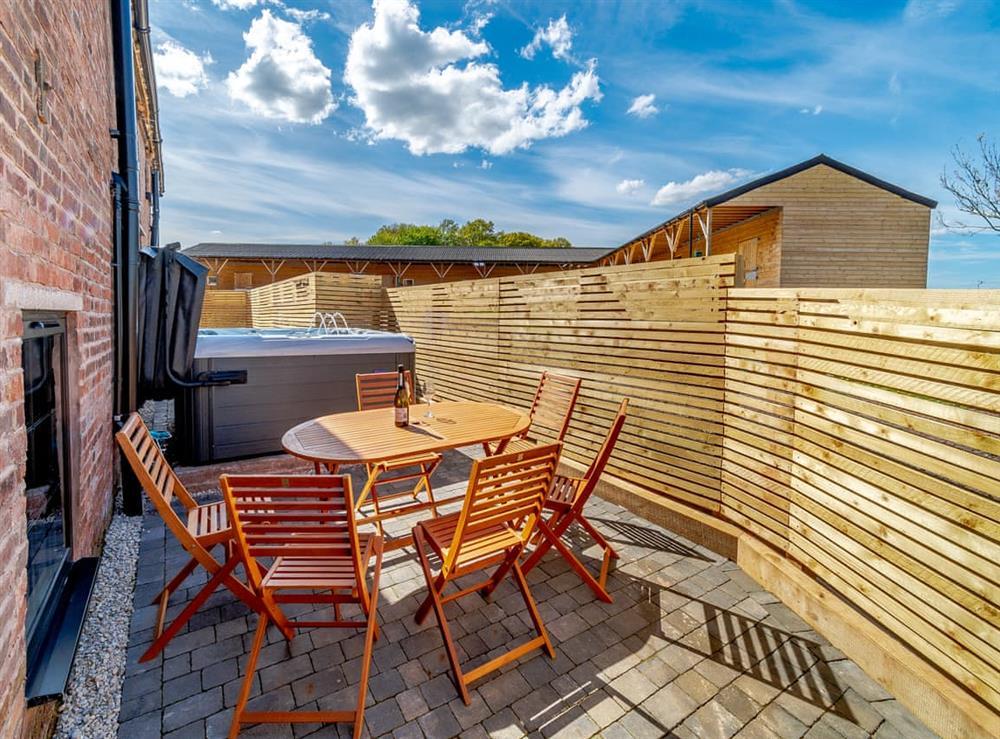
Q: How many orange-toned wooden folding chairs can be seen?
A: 6